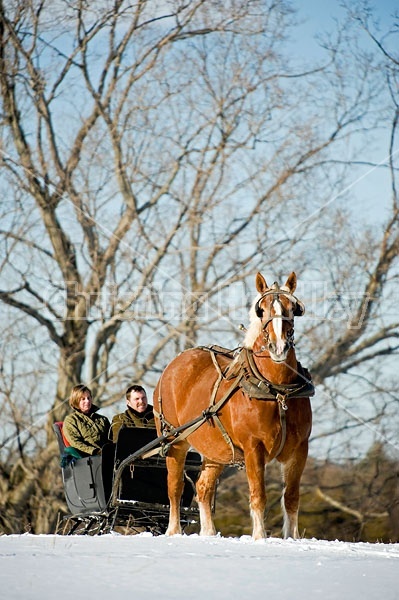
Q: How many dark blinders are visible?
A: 2